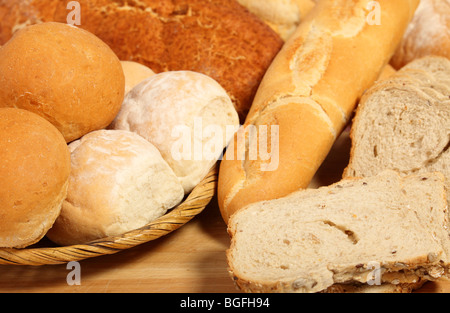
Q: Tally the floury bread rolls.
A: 2